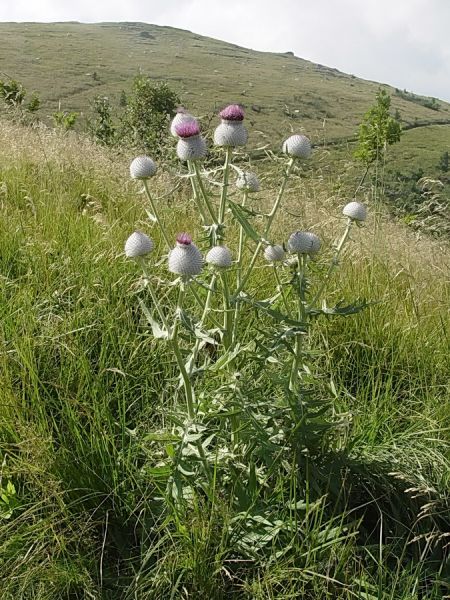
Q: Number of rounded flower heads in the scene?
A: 13